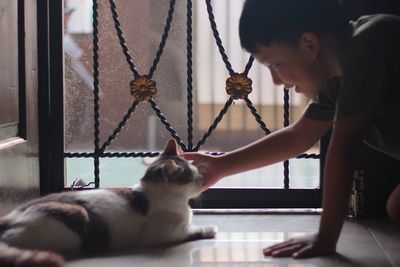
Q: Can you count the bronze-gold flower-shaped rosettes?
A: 2